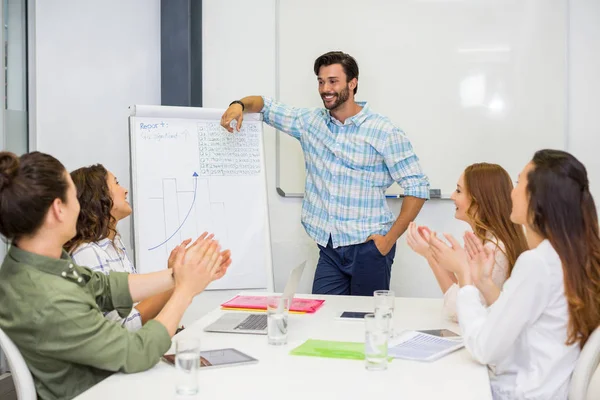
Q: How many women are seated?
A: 4